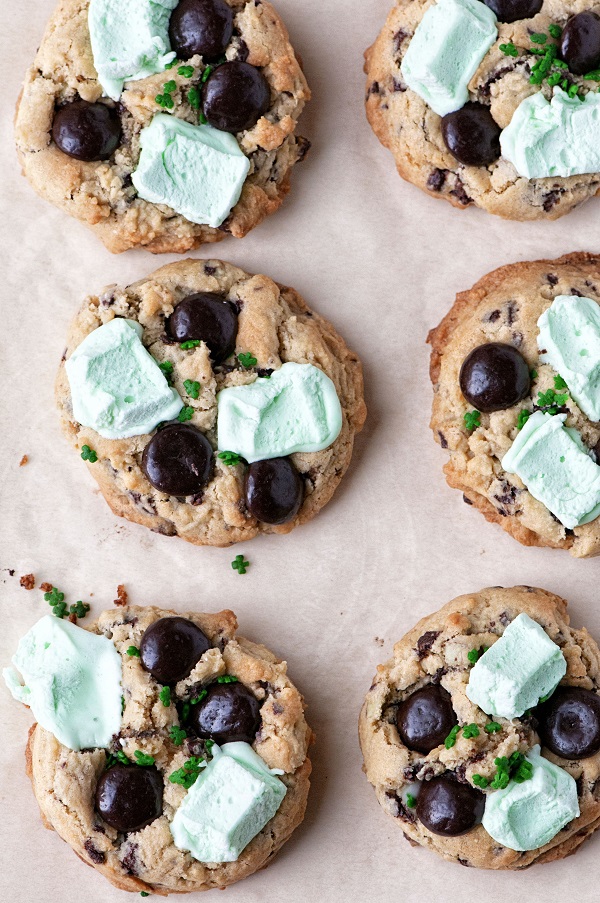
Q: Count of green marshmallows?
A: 12